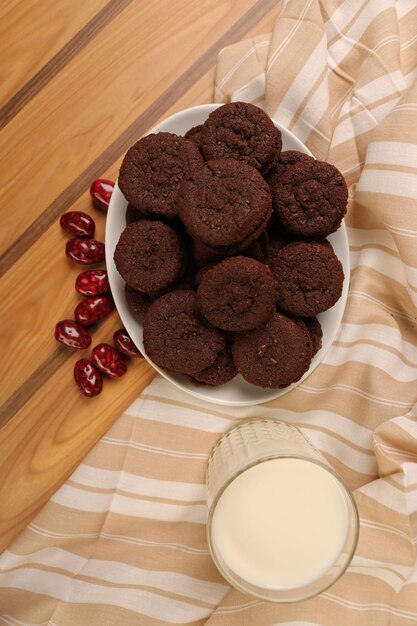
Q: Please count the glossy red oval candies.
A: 9